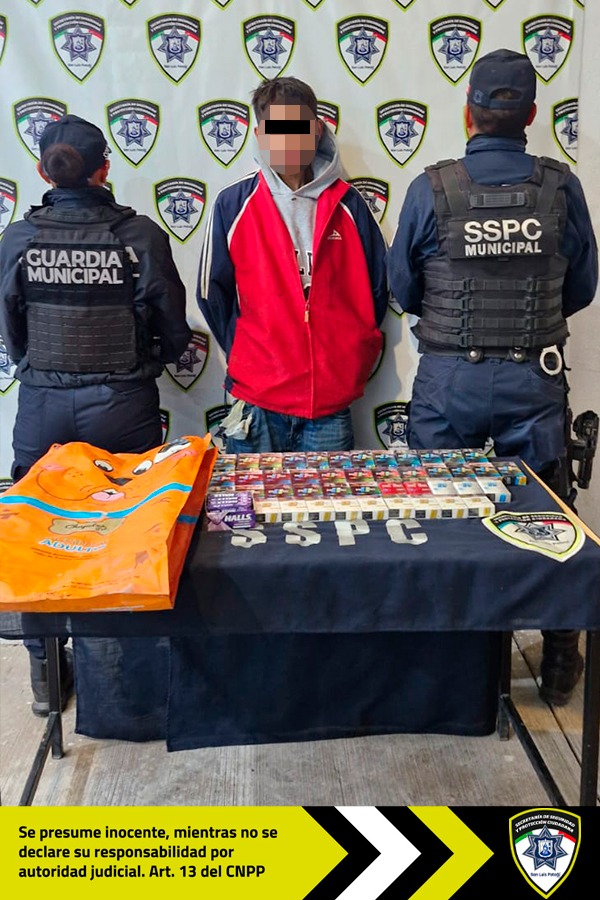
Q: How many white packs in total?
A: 12